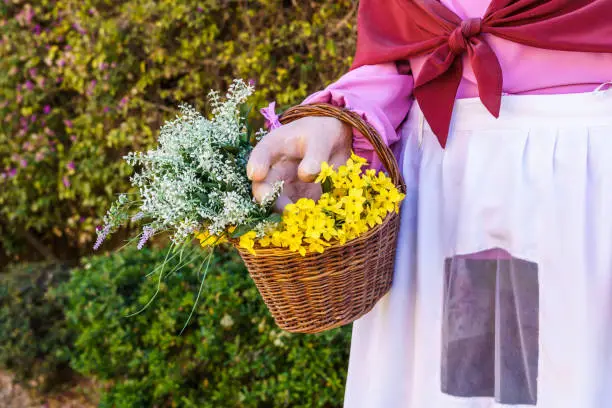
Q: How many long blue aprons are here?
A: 0